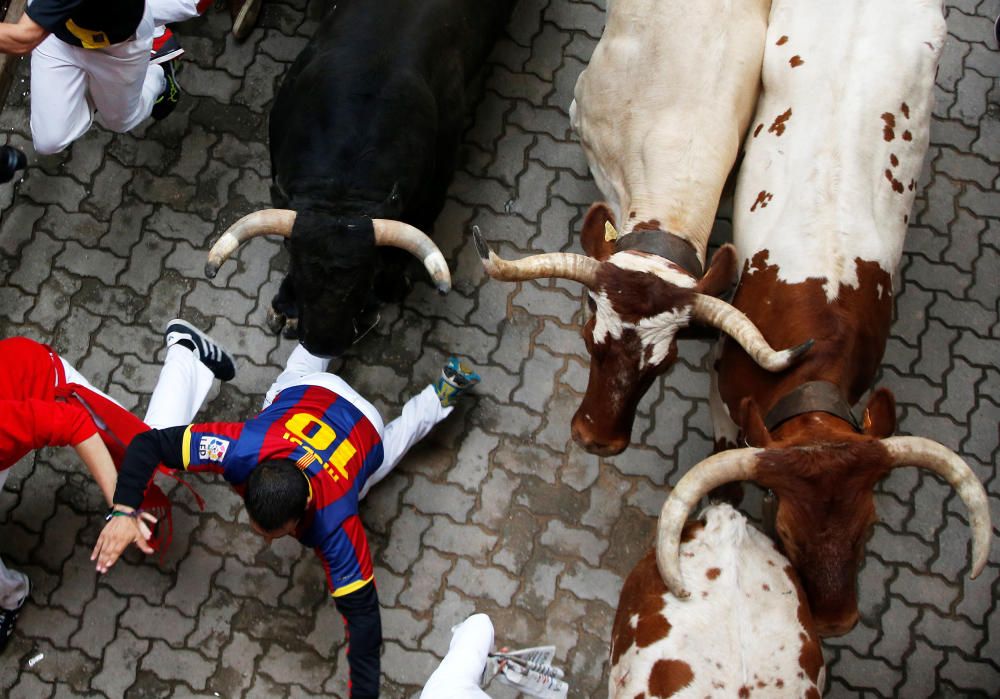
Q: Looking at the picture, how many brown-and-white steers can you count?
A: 3